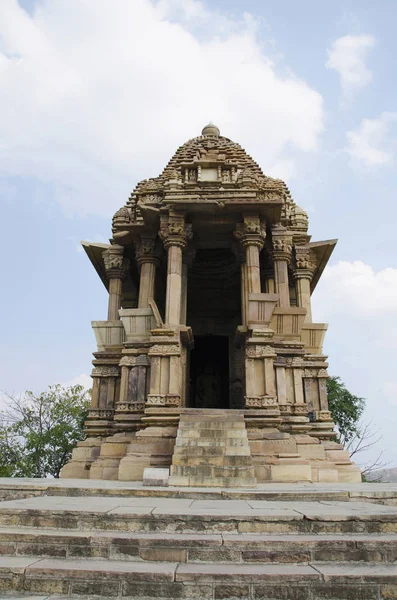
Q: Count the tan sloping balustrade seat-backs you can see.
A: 5